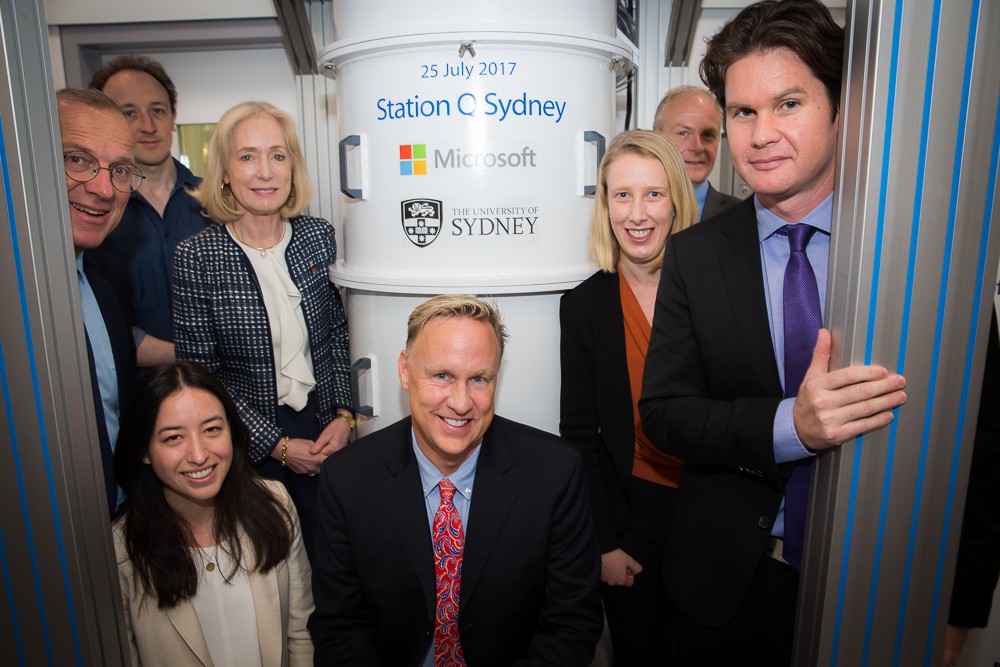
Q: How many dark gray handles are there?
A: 3